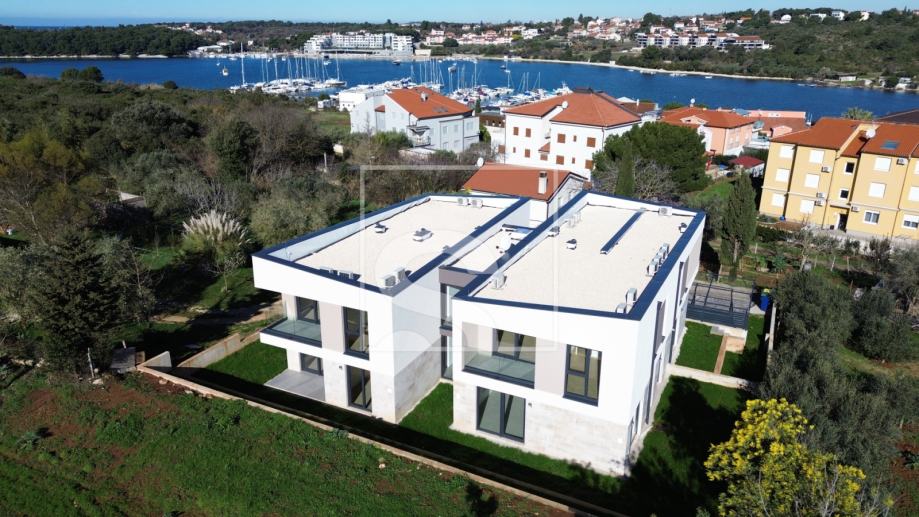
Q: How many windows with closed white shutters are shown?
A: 10